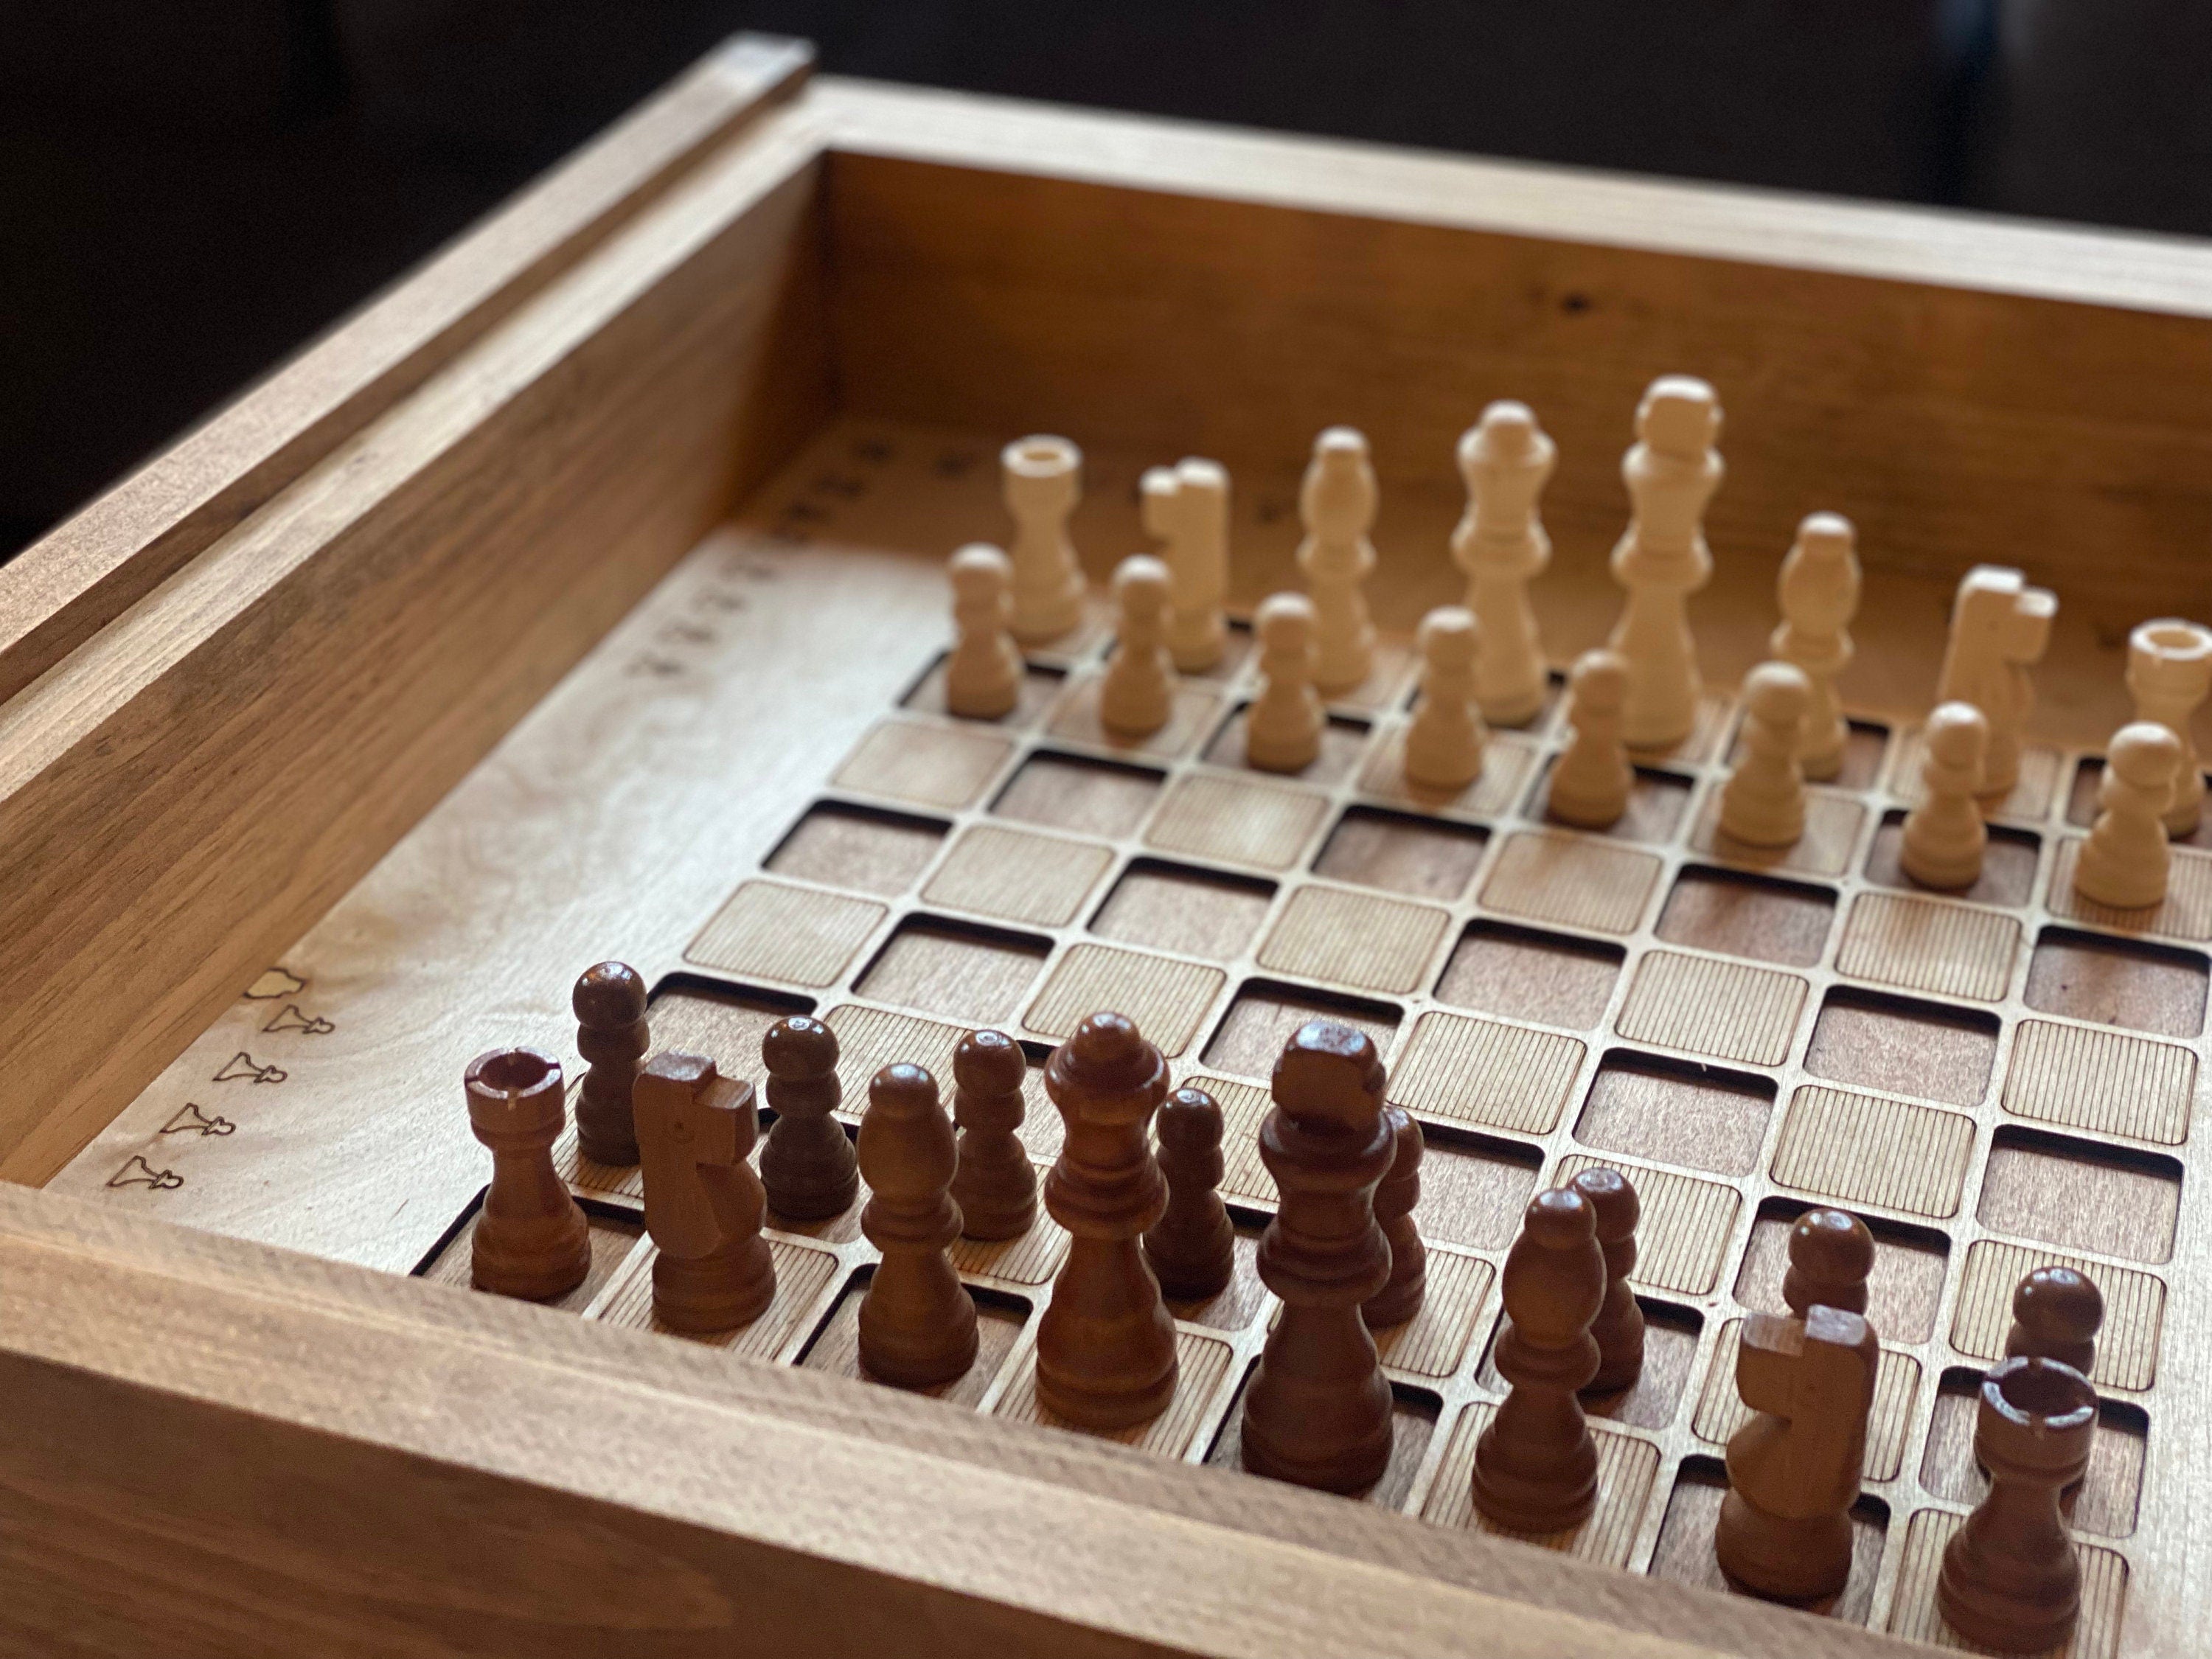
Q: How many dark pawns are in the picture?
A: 8